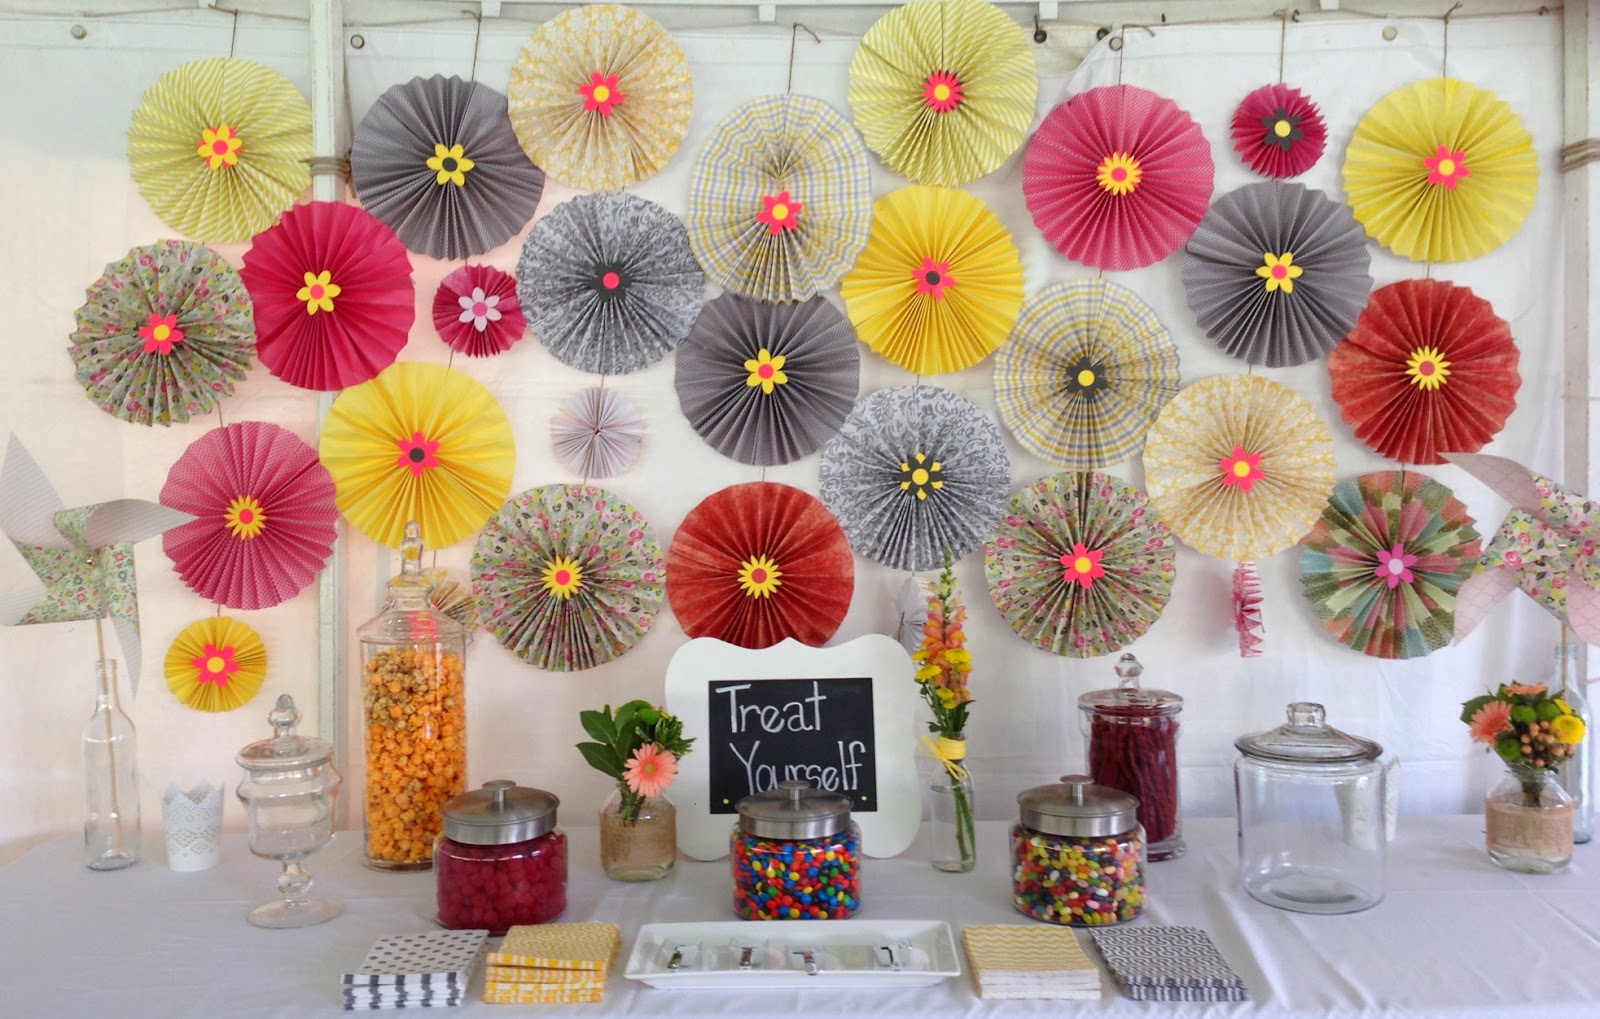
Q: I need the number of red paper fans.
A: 2